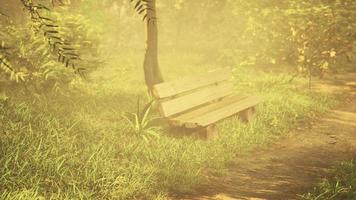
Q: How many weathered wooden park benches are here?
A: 1